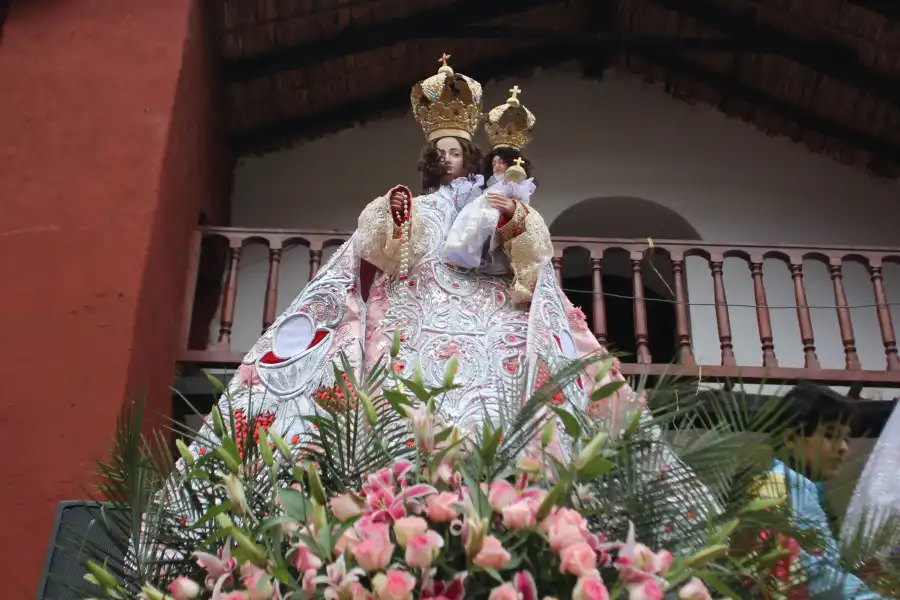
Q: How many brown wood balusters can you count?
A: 12